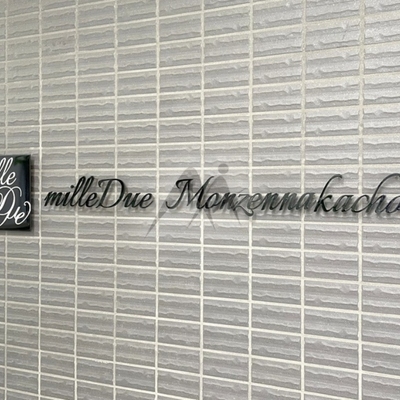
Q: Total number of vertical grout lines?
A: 9